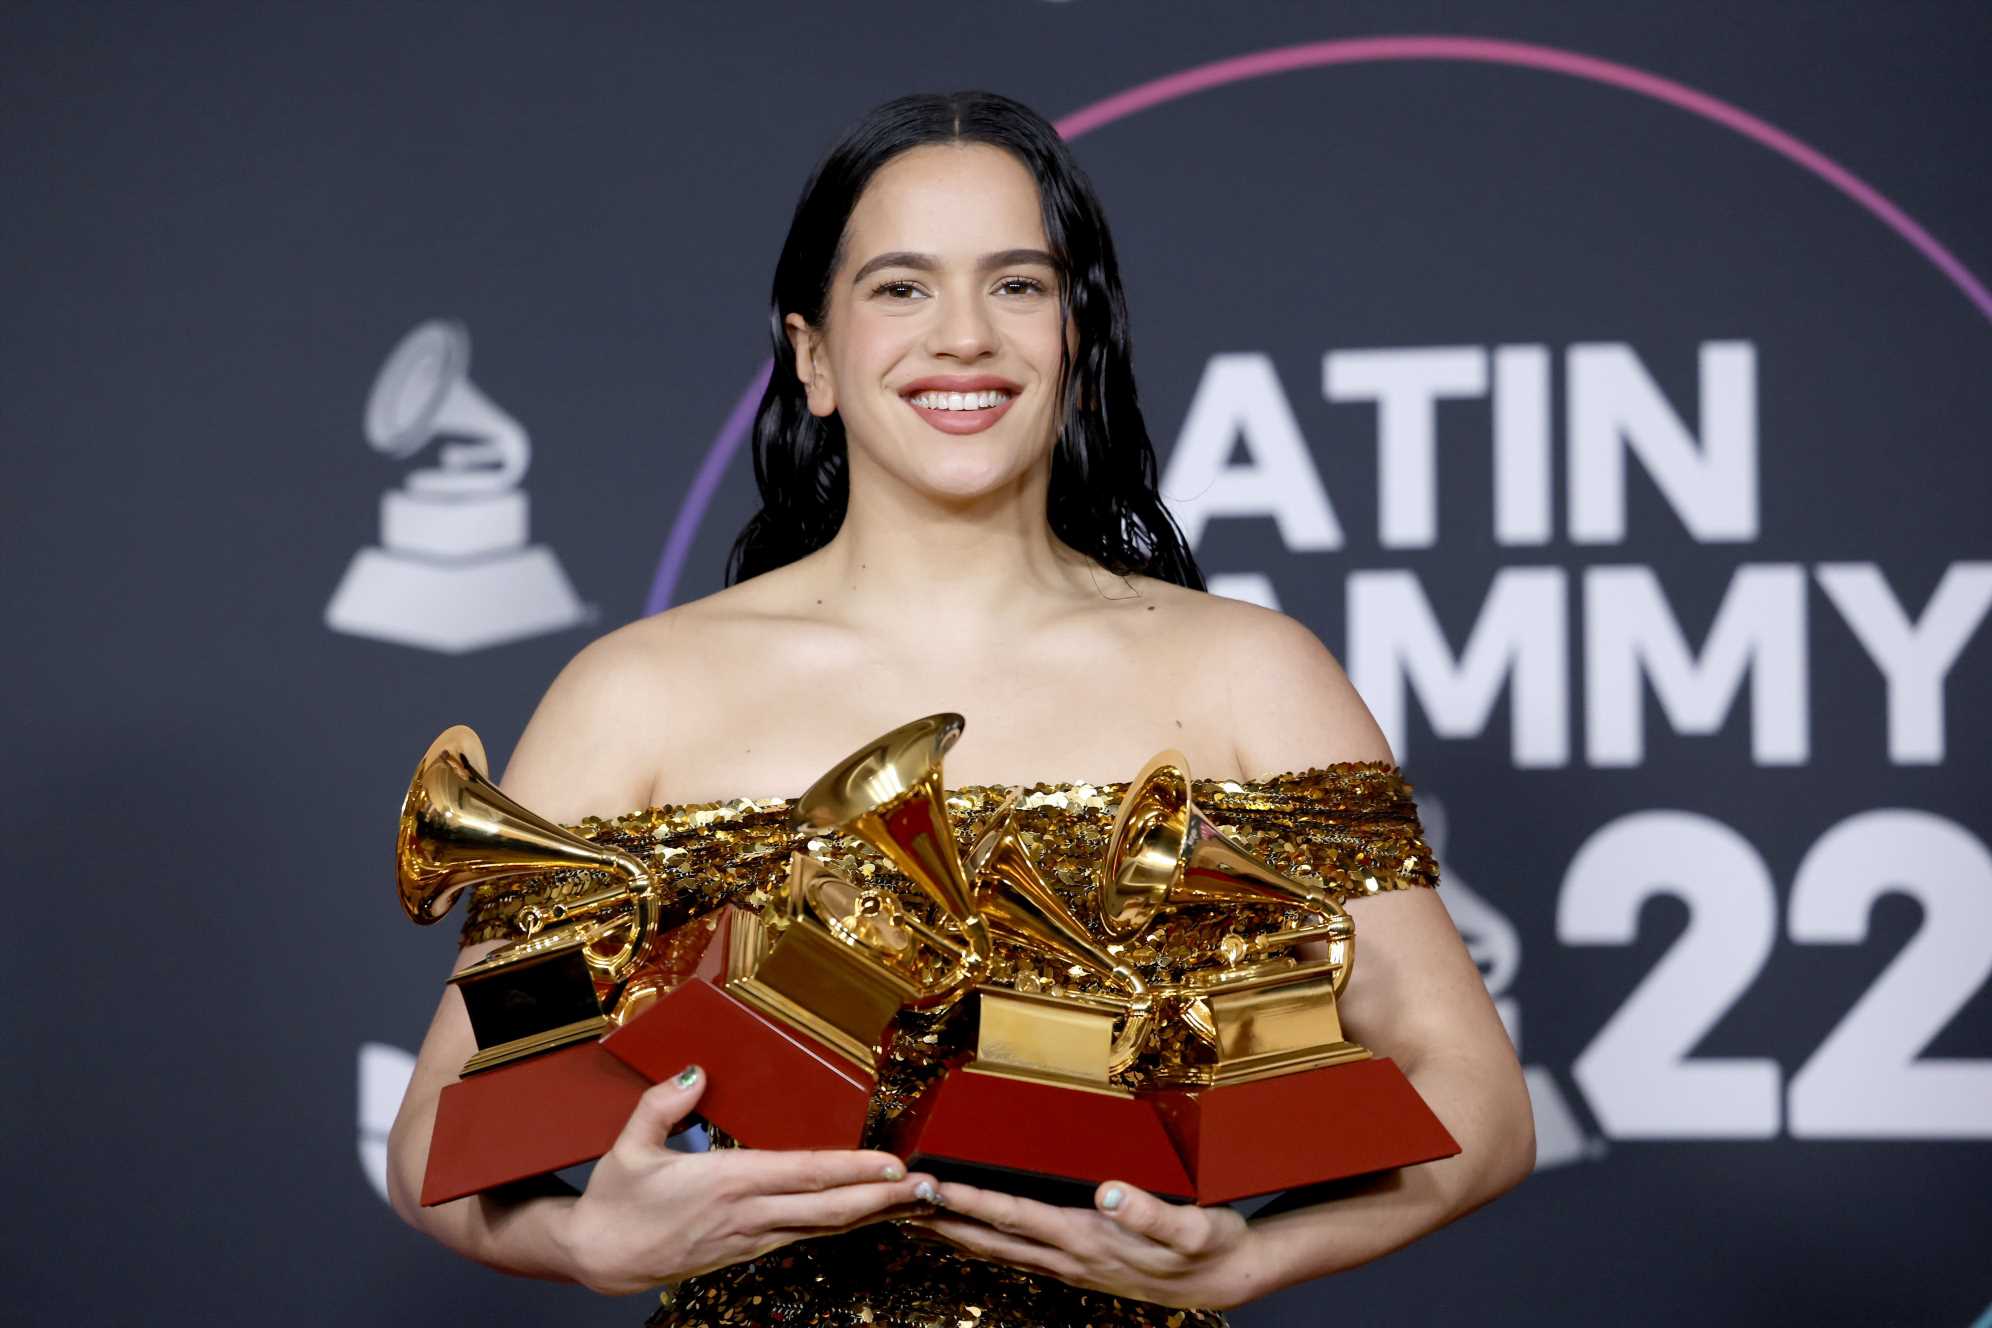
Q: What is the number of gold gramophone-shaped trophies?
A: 4